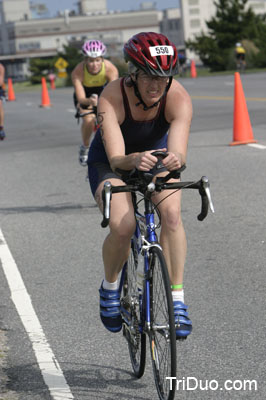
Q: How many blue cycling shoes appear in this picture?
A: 2